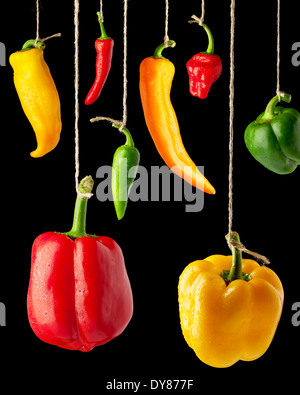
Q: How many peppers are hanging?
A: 8